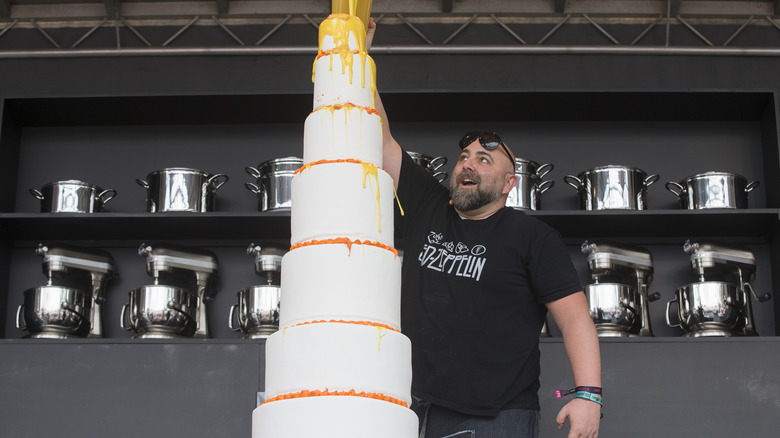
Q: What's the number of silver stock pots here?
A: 7